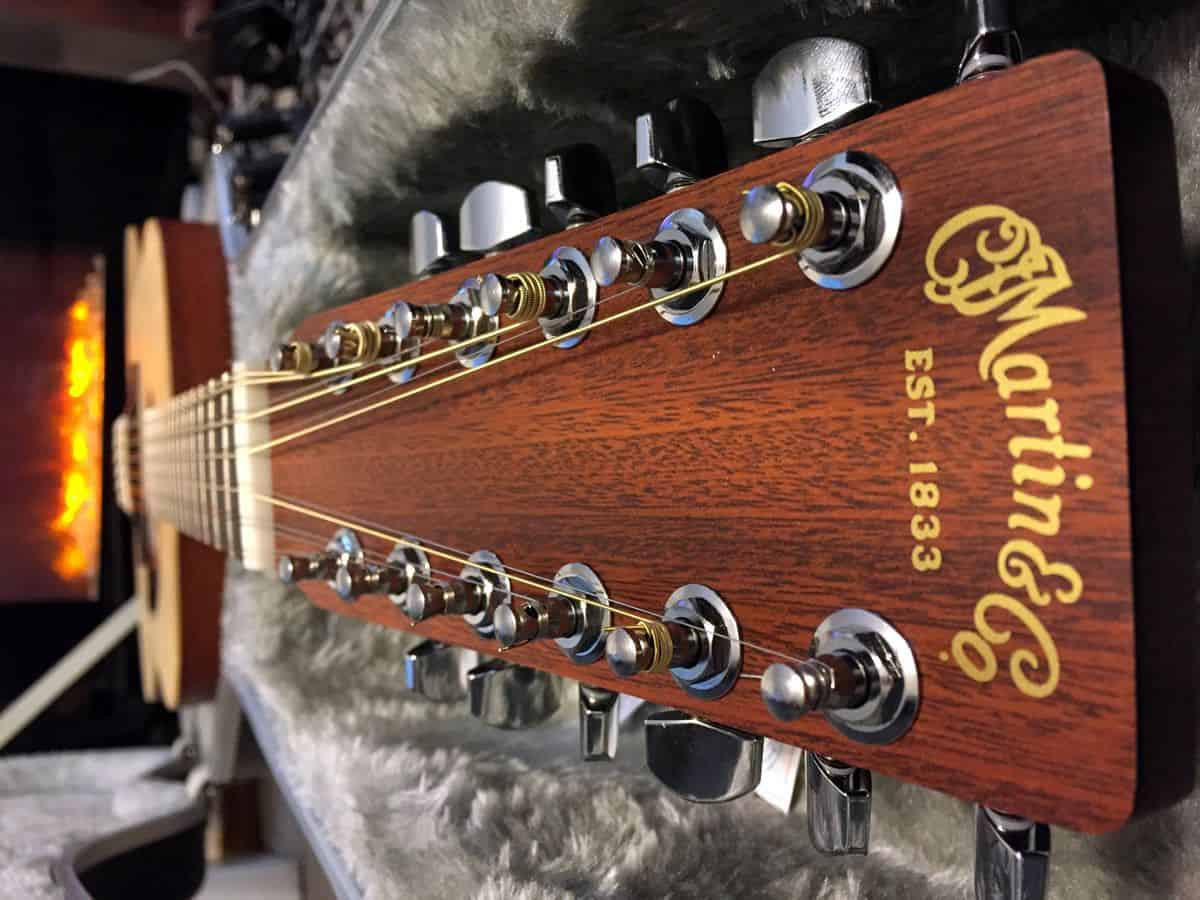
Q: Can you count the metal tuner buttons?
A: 12